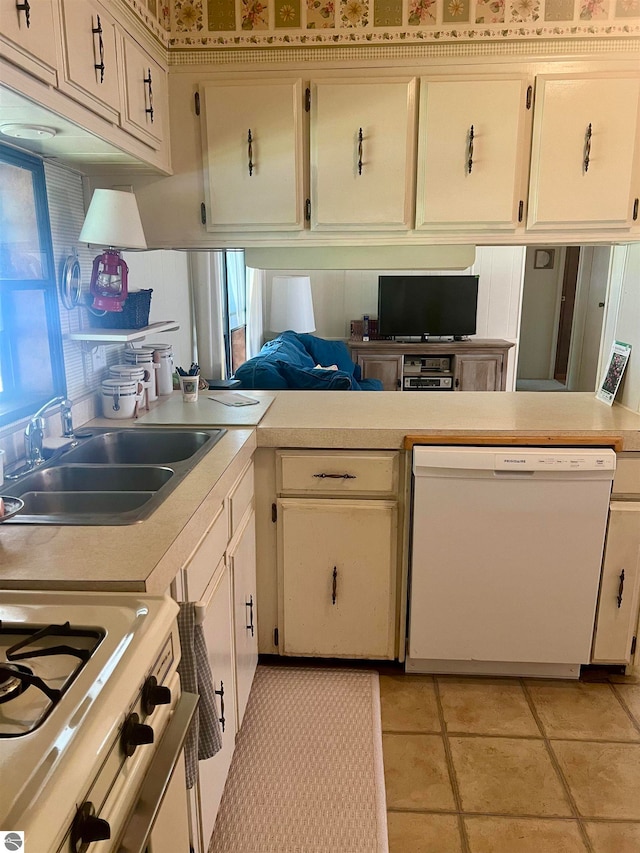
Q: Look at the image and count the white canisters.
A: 4